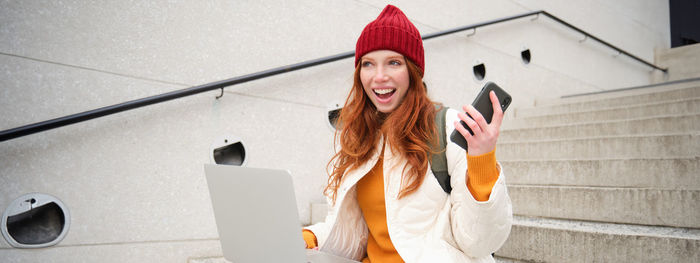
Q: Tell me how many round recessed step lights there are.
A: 5